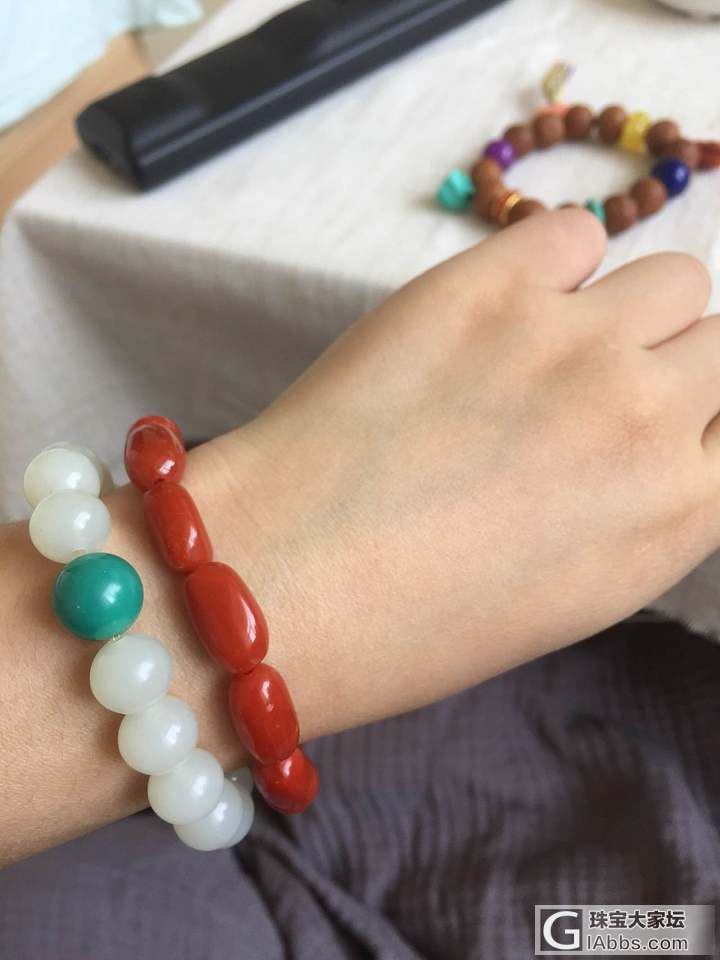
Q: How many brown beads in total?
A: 12